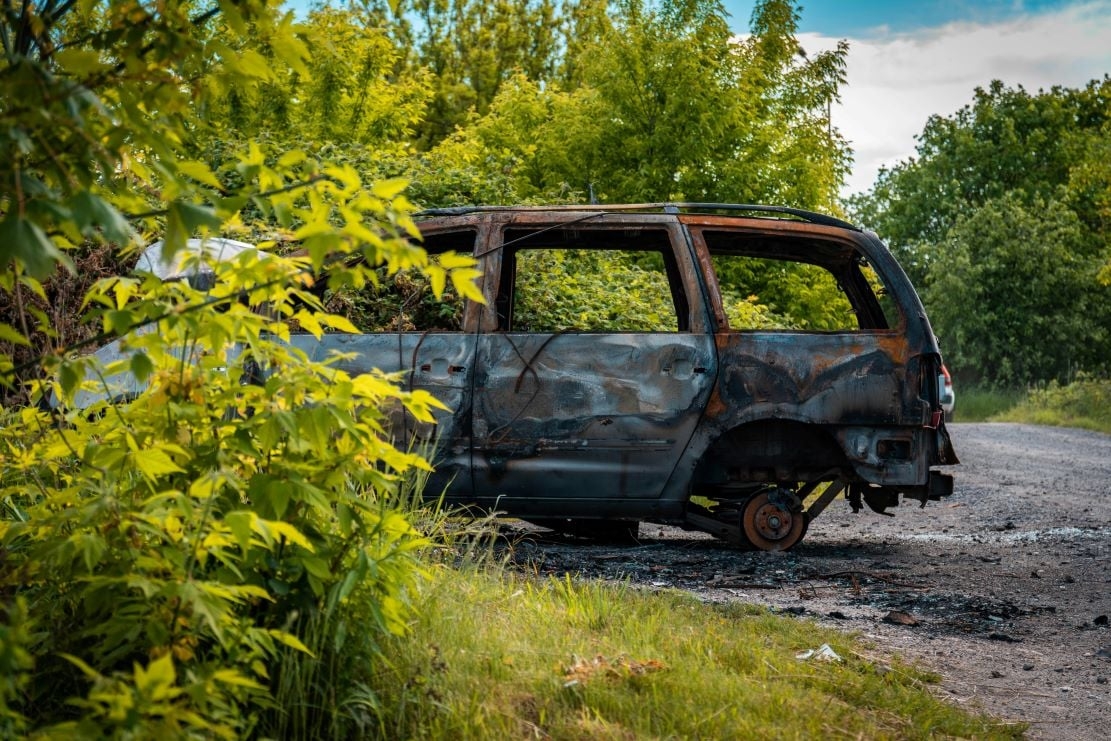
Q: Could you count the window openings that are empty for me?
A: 3